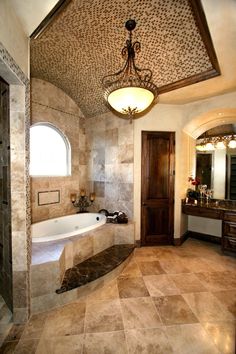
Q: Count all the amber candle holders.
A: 3